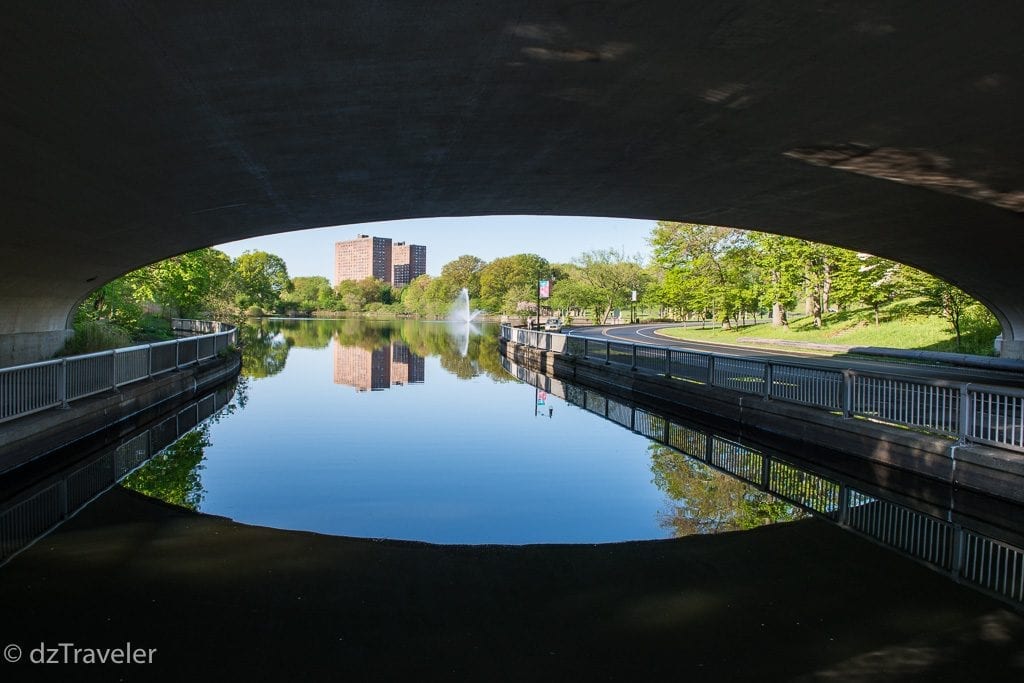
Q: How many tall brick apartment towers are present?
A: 2